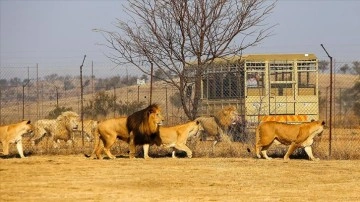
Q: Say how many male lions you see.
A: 3